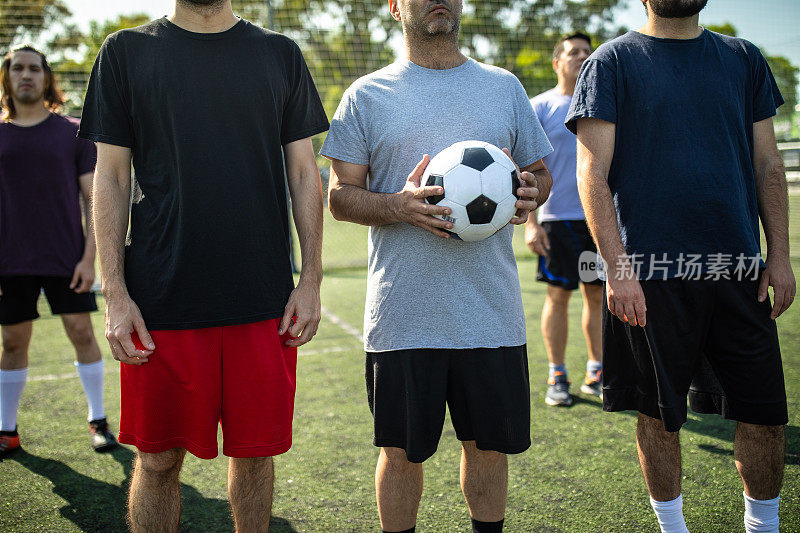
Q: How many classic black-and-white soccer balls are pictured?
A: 1